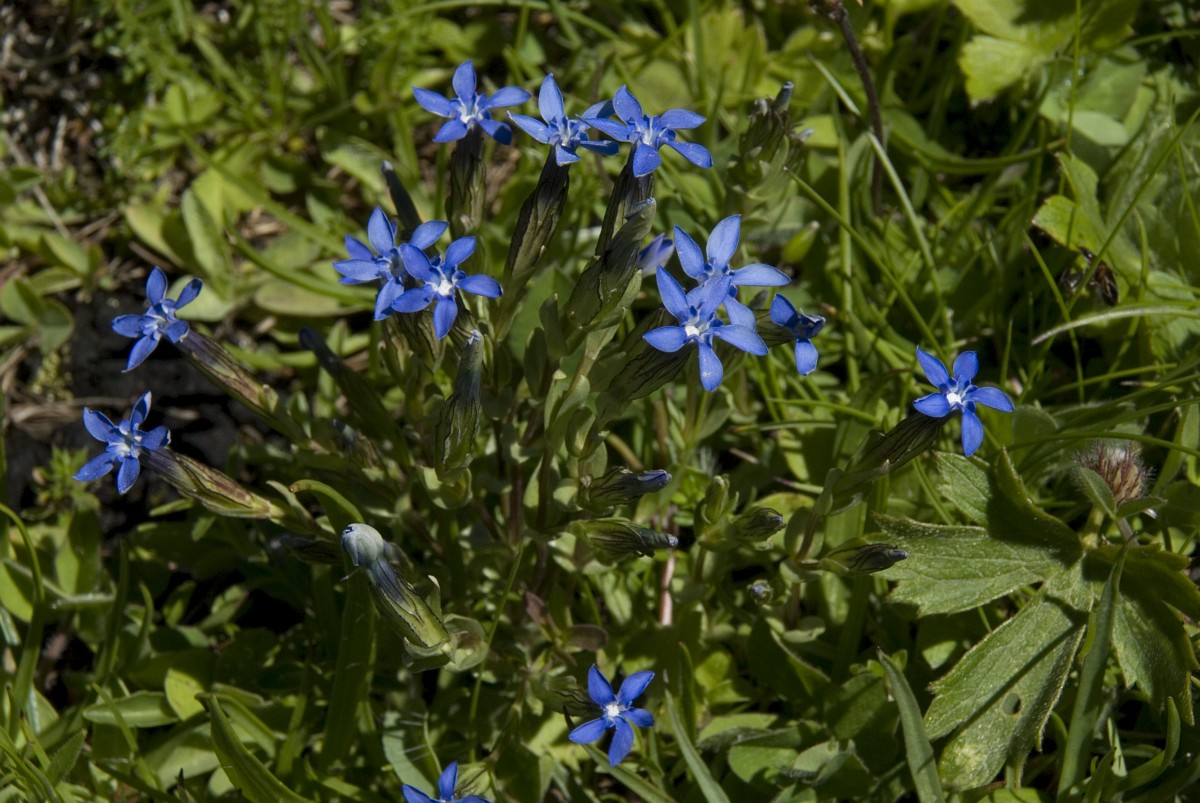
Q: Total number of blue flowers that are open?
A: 13